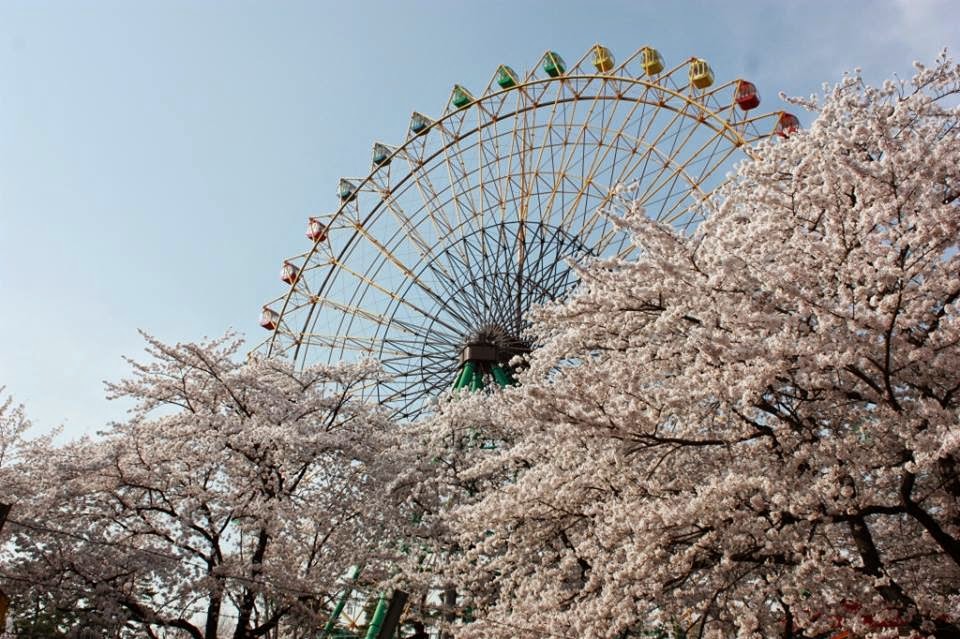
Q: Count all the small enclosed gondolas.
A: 14